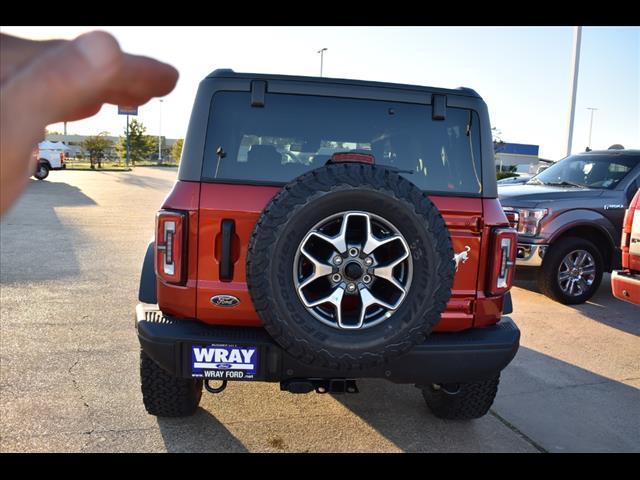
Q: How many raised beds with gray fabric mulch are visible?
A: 0